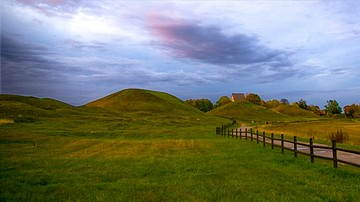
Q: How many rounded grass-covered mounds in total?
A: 4